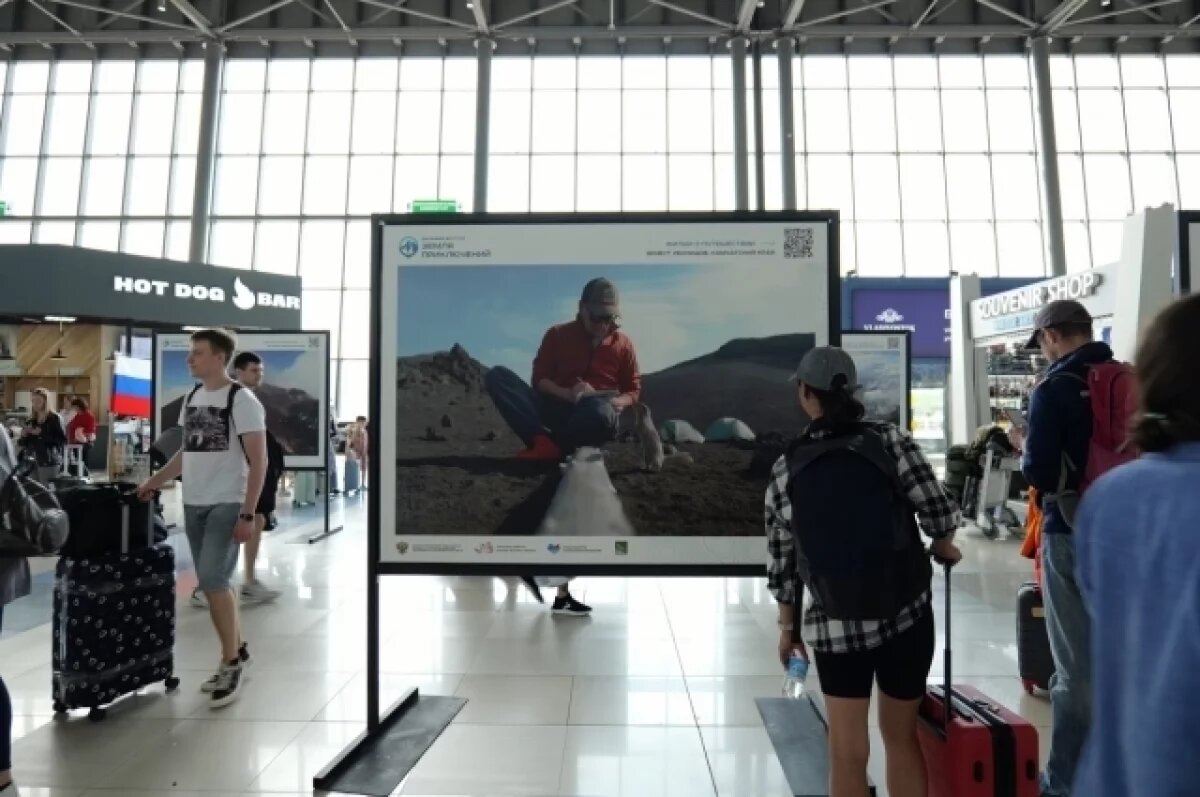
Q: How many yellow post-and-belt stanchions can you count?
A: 0